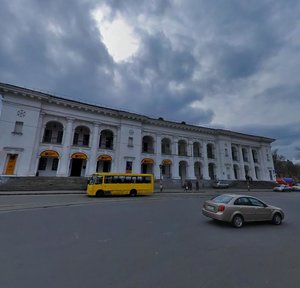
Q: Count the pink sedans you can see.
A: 0